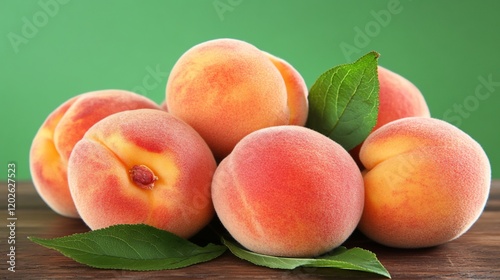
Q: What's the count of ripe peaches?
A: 6